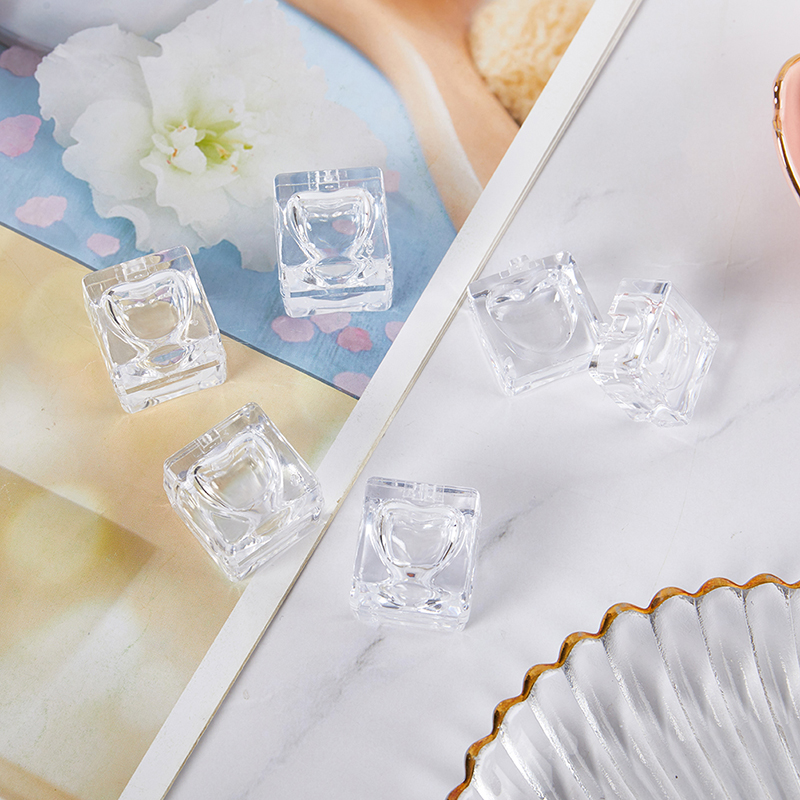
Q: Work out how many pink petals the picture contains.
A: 11